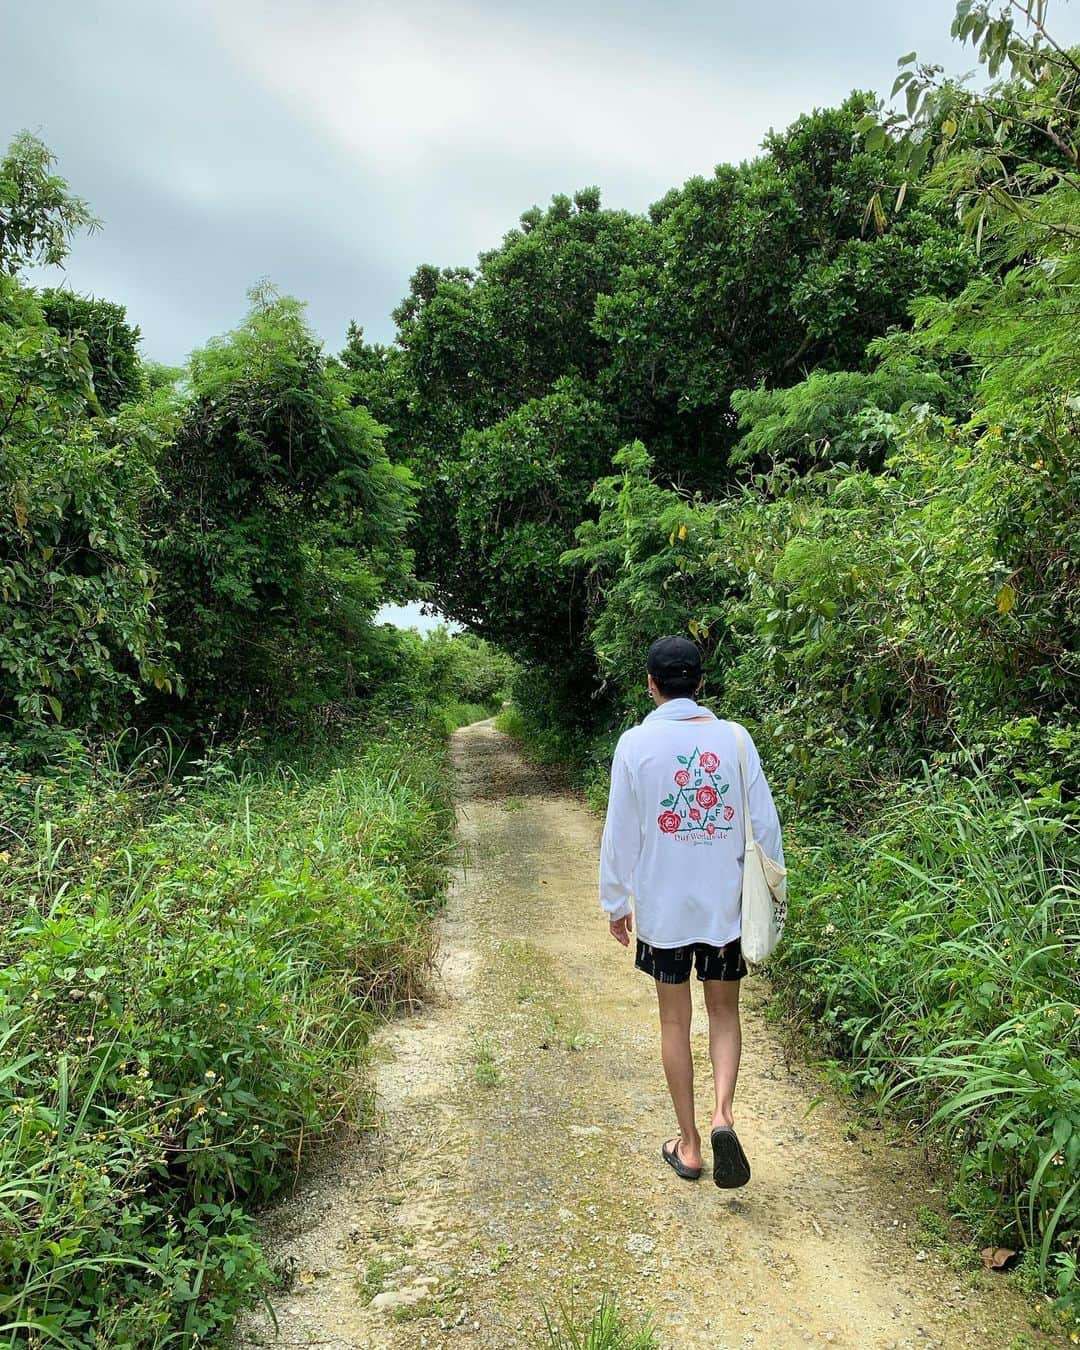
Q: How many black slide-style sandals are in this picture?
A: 2